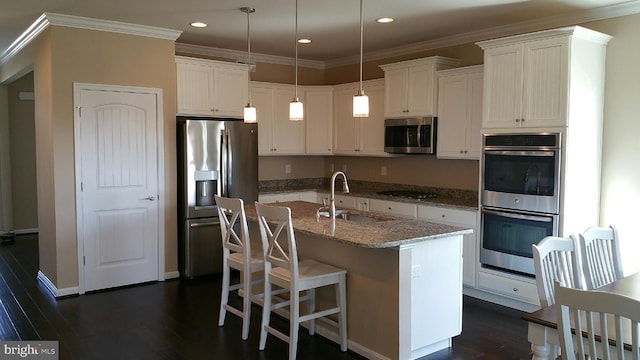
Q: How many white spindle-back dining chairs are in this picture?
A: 3